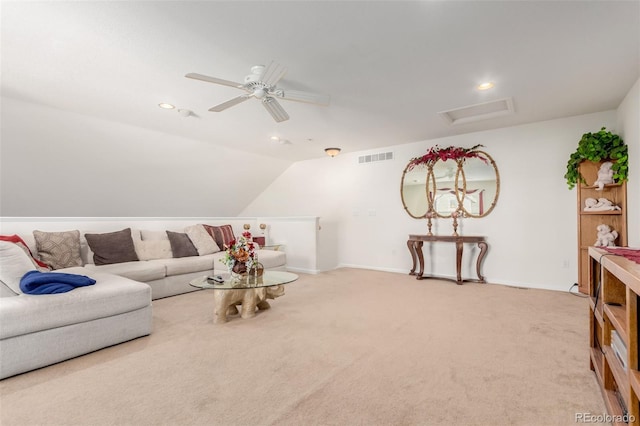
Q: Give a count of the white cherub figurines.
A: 3